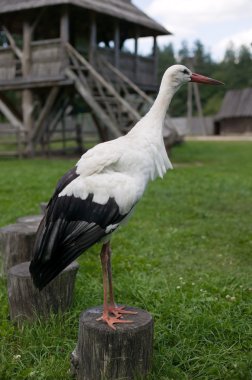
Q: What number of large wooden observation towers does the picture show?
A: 1